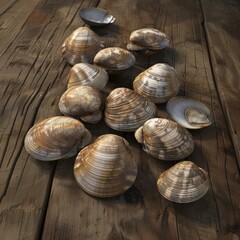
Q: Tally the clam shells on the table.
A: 13